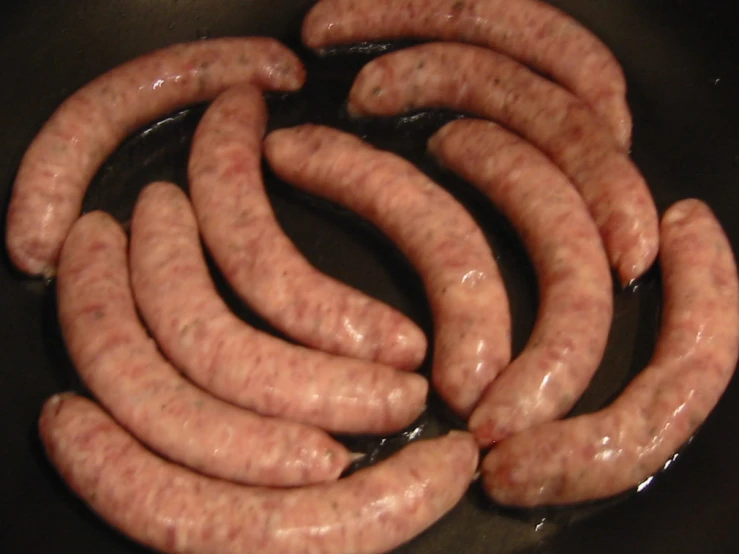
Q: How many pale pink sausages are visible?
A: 10